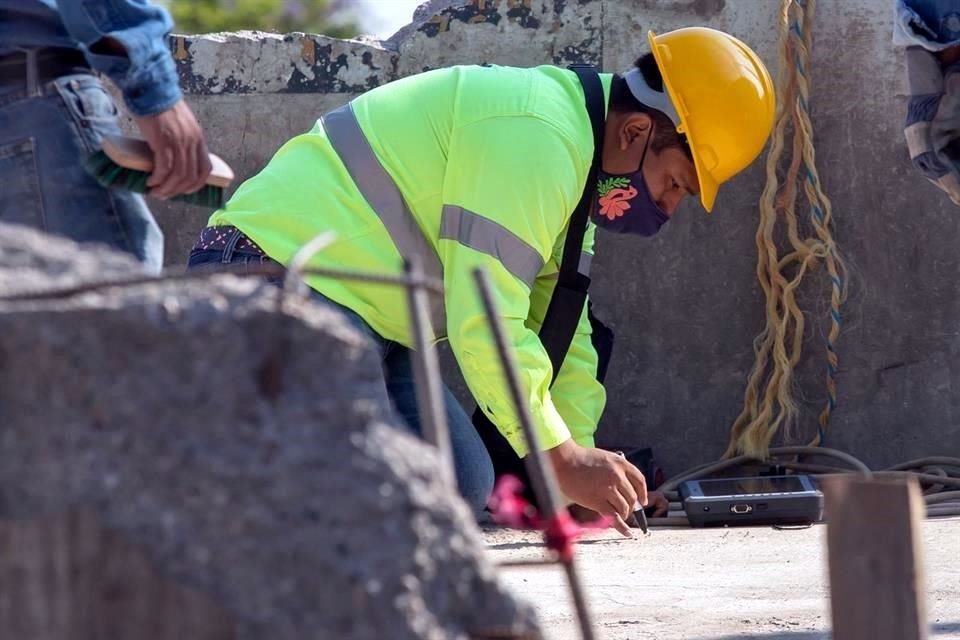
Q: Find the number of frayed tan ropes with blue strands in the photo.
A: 1